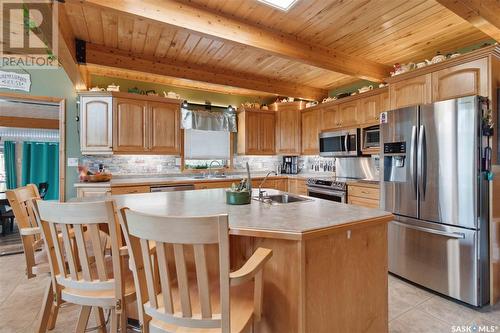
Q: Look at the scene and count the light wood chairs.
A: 3